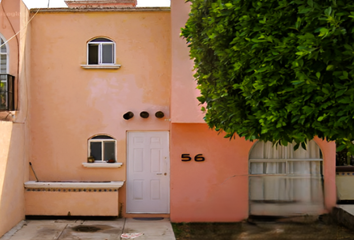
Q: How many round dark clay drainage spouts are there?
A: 3